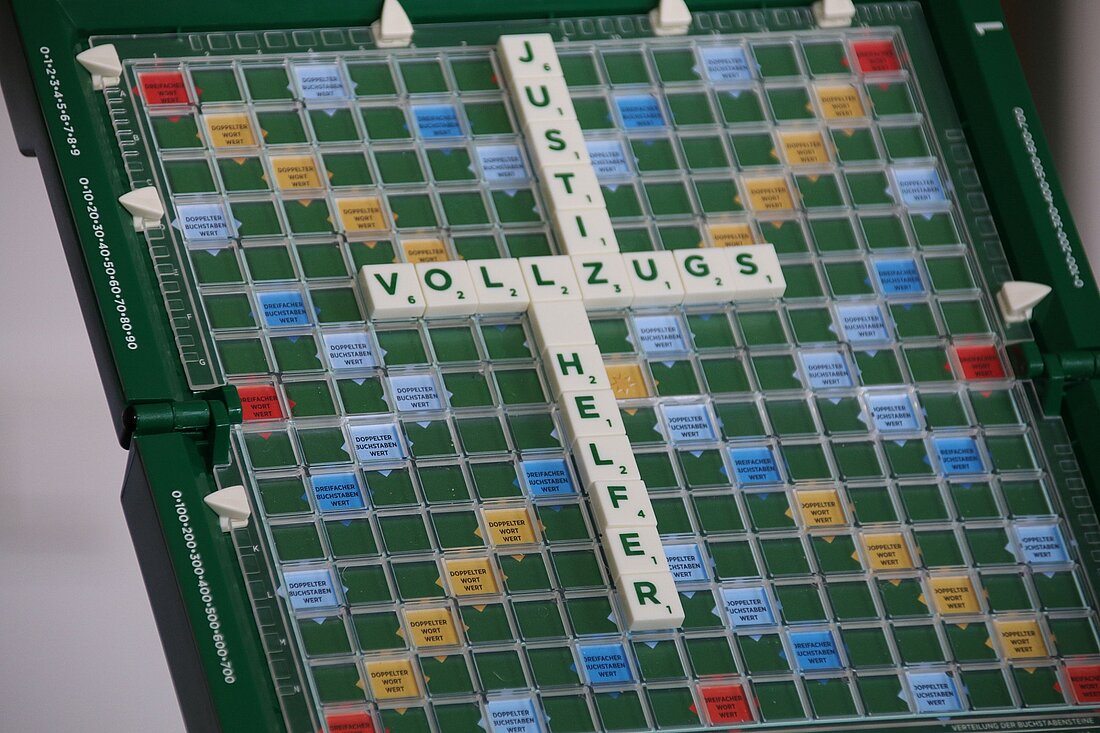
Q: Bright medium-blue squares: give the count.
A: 10